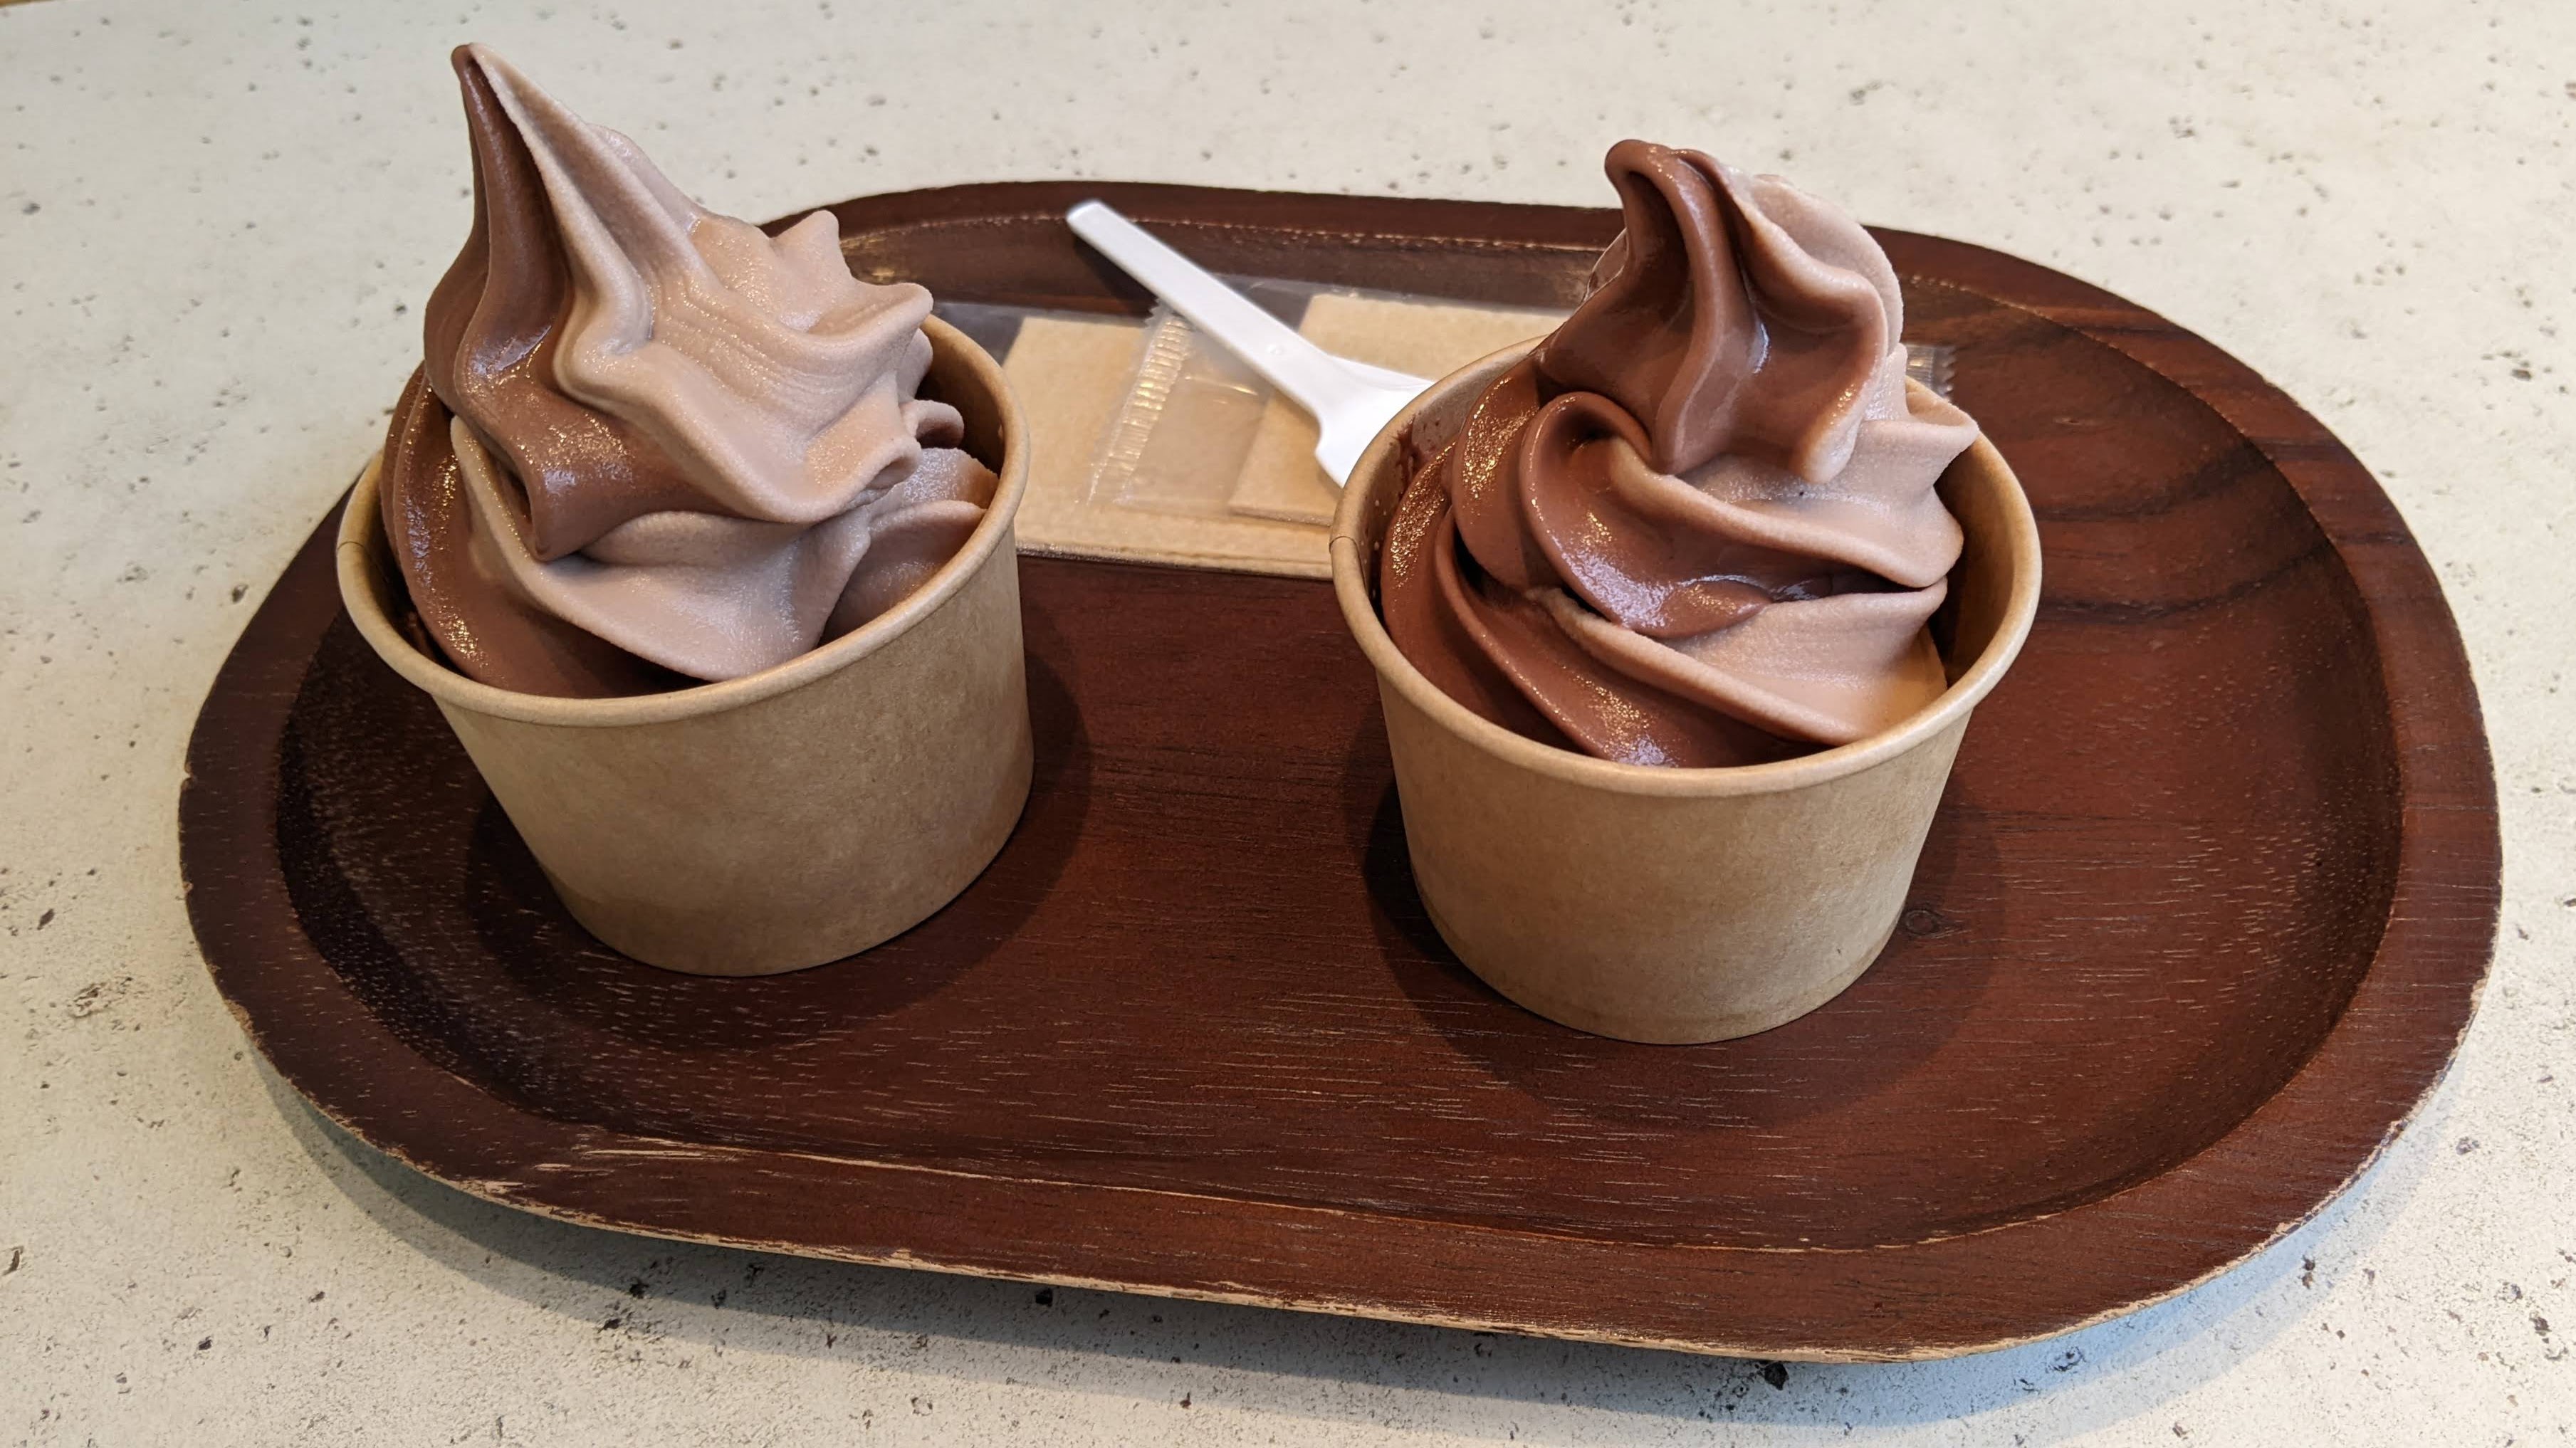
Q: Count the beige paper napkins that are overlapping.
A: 2